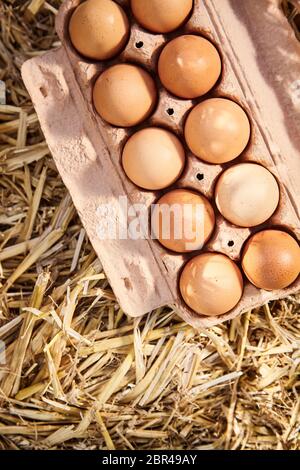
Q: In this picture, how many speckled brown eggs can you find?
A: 10